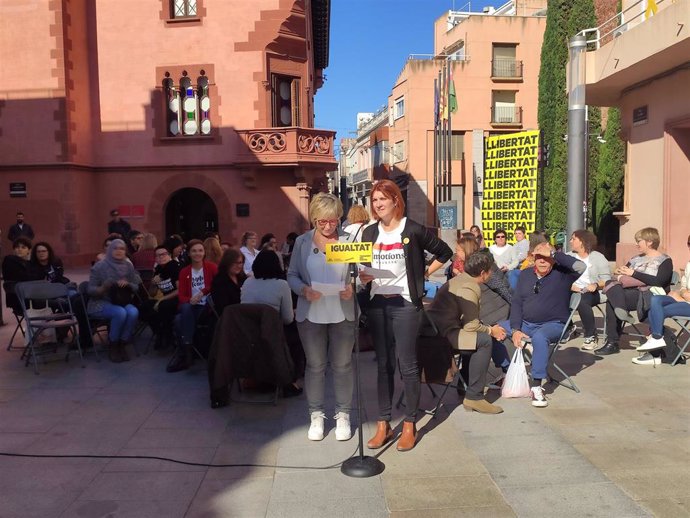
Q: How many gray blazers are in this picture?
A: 1